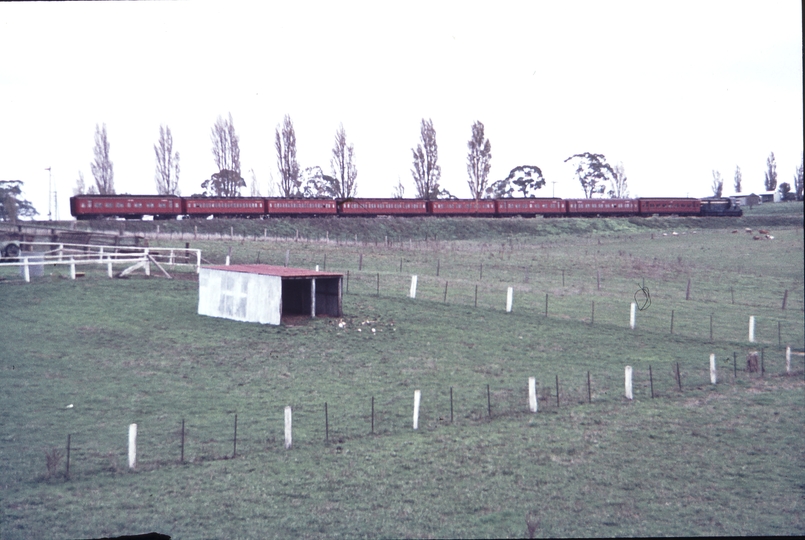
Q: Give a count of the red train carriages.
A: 8